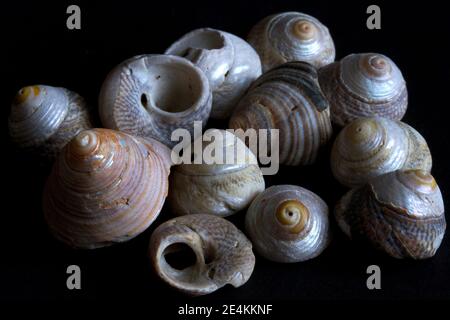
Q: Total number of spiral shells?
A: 12